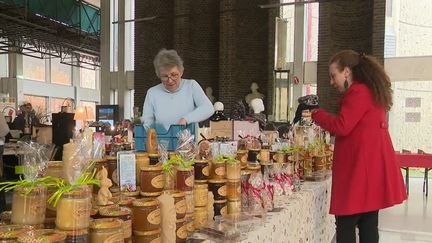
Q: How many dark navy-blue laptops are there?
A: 0